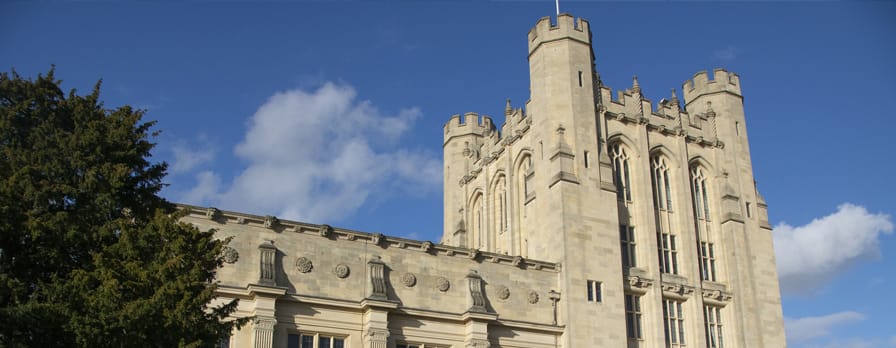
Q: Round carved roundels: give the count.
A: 7